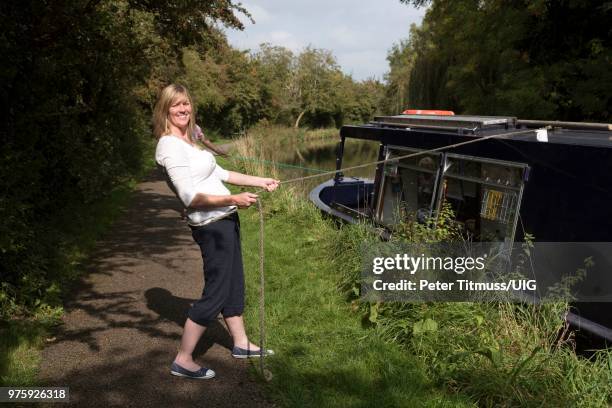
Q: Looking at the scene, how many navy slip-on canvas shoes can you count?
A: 2